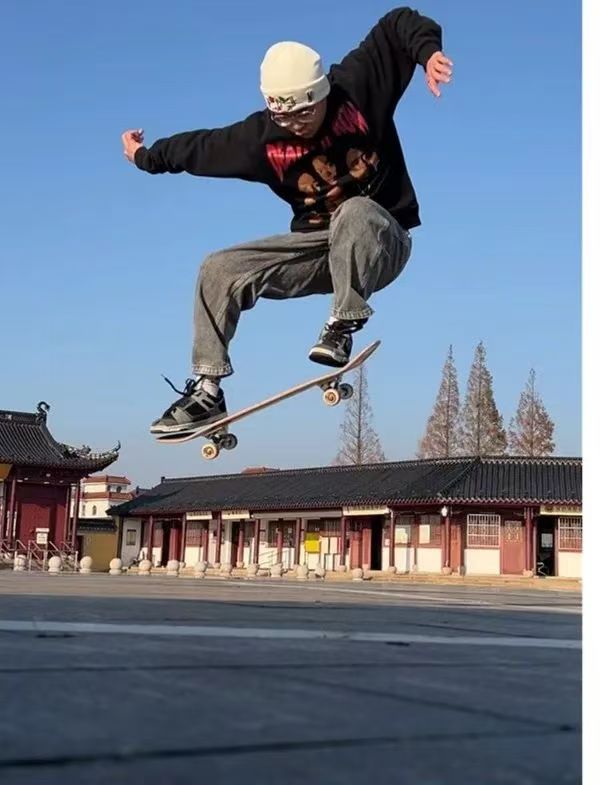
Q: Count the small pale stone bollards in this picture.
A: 13